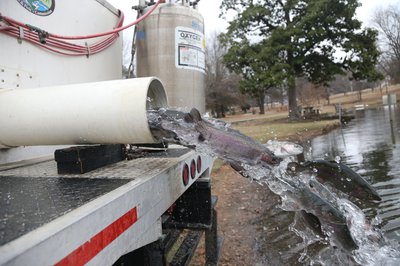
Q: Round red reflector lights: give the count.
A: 3